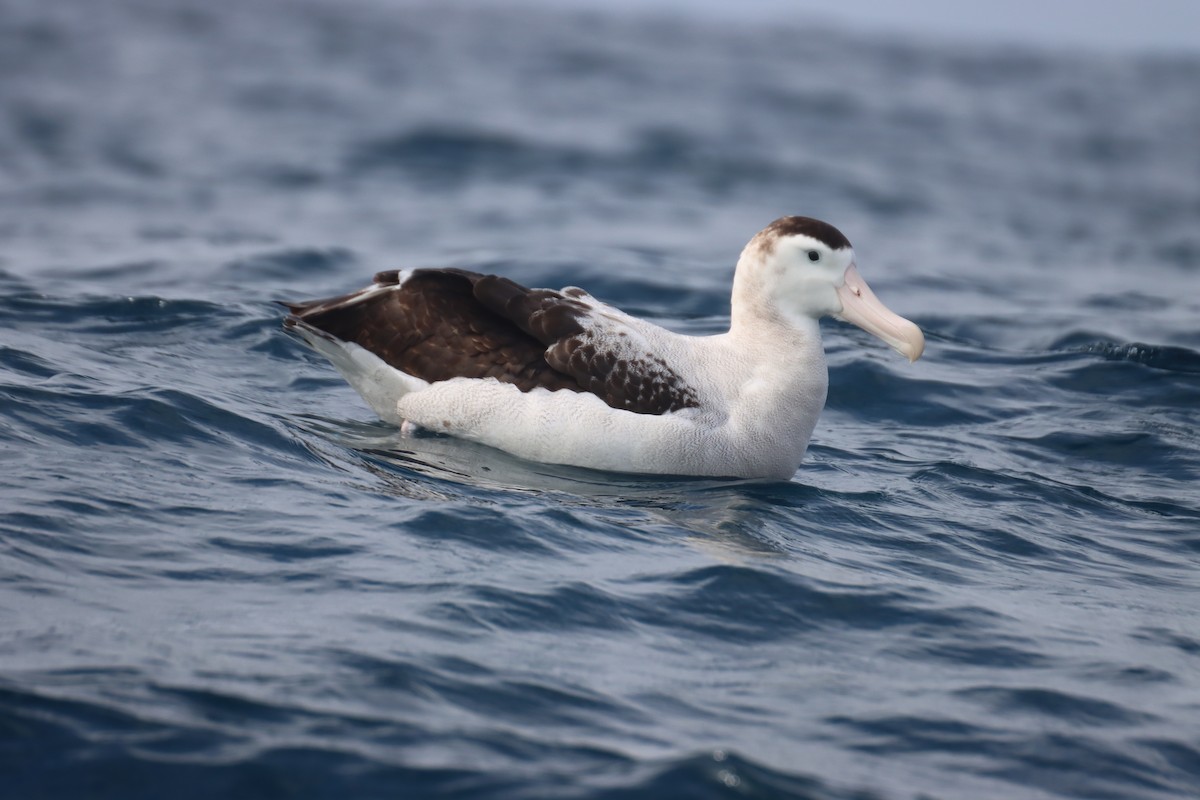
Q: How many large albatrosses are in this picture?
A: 1